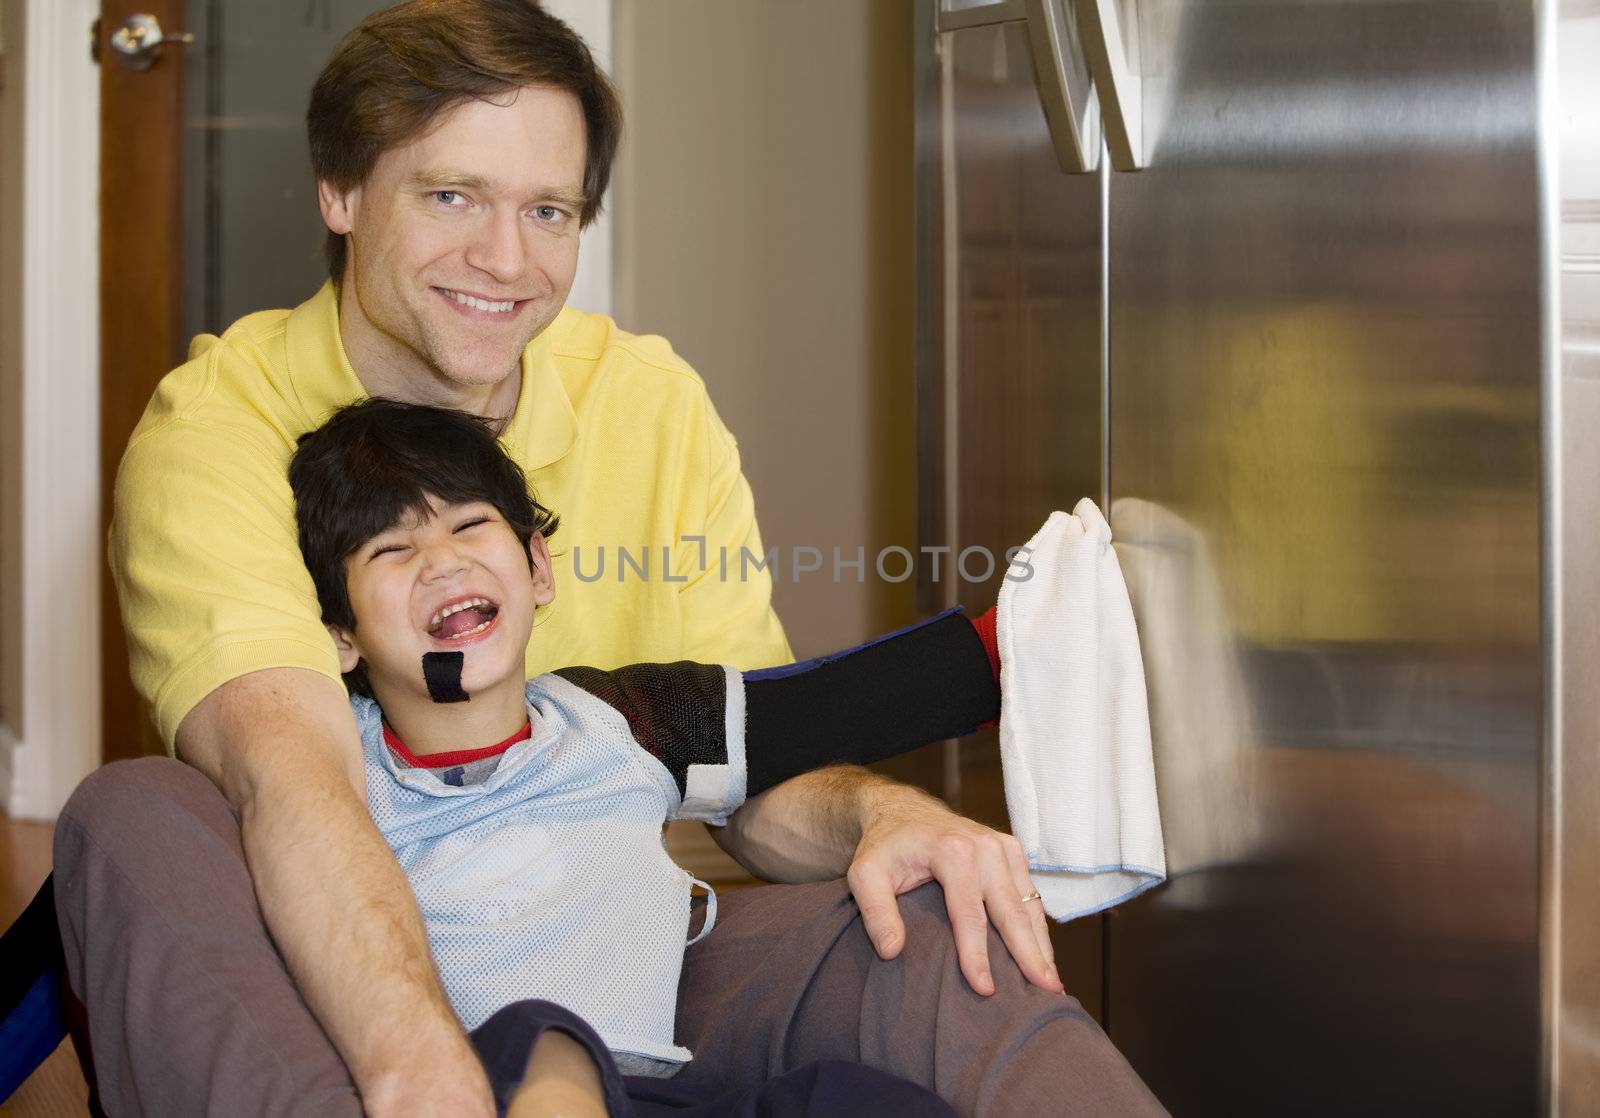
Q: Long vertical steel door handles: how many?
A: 2